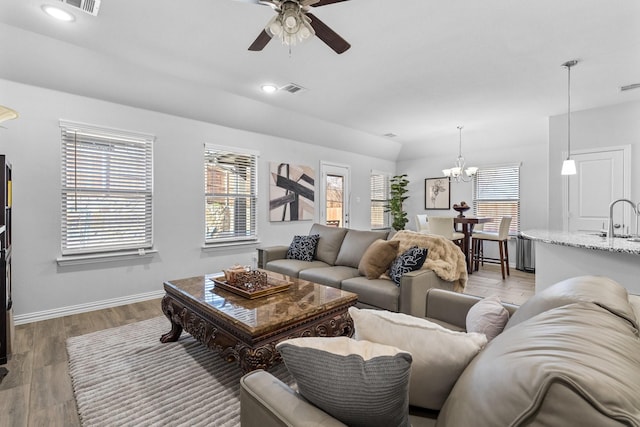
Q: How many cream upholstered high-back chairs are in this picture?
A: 4